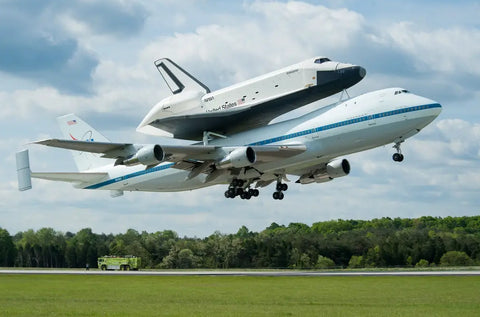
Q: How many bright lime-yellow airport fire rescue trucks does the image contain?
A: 1